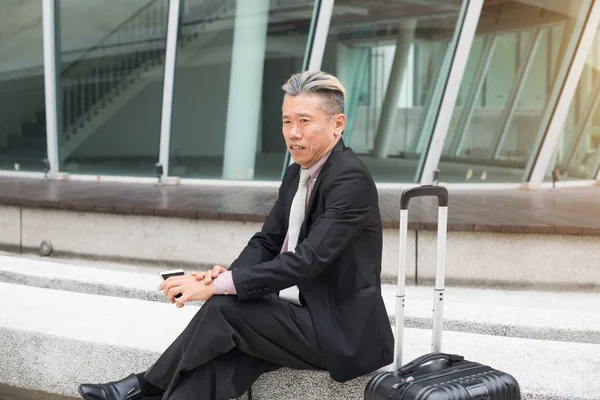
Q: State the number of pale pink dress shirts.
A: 1